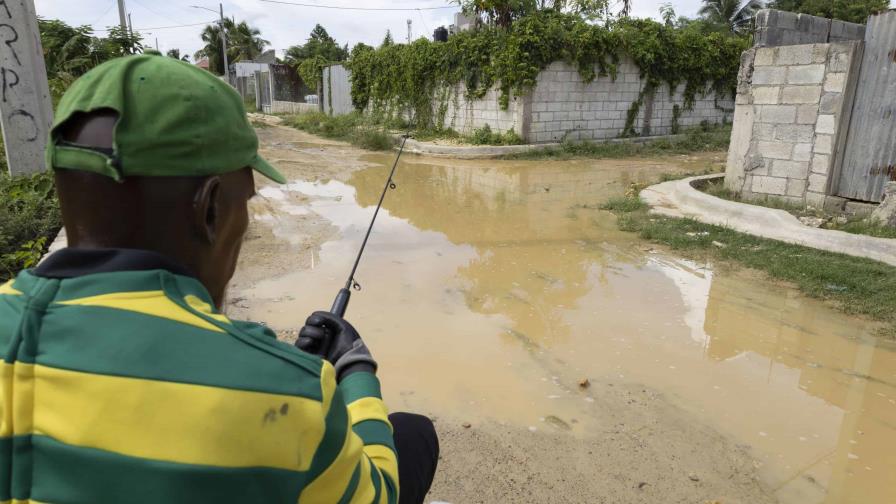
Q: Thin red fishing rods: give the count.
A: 0